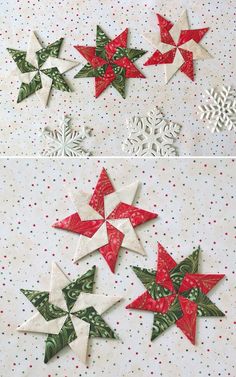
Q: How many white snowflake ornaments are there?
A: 3